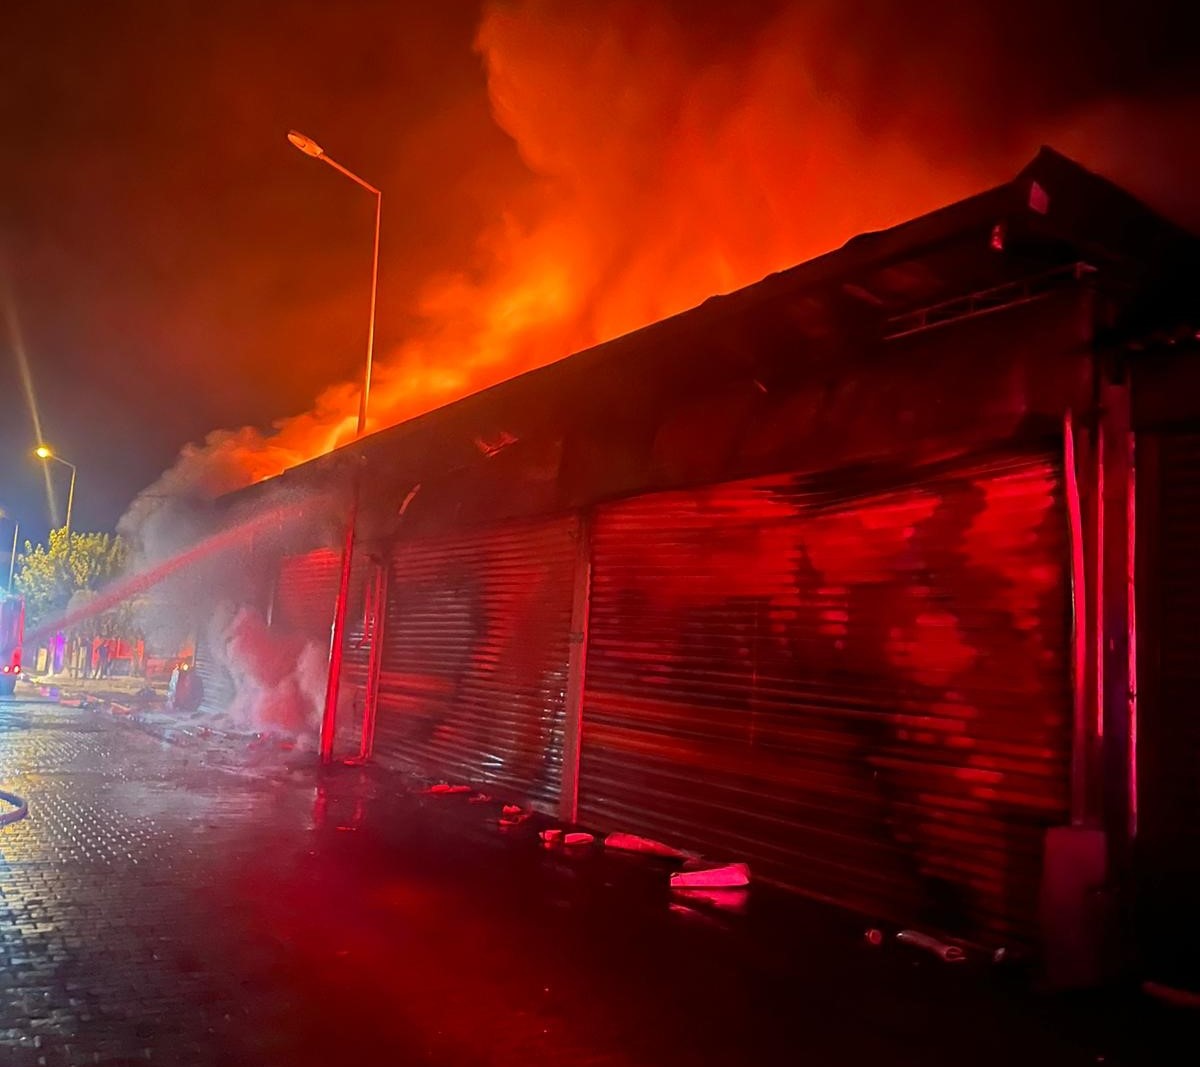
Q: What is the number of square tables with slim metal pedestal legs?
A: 0